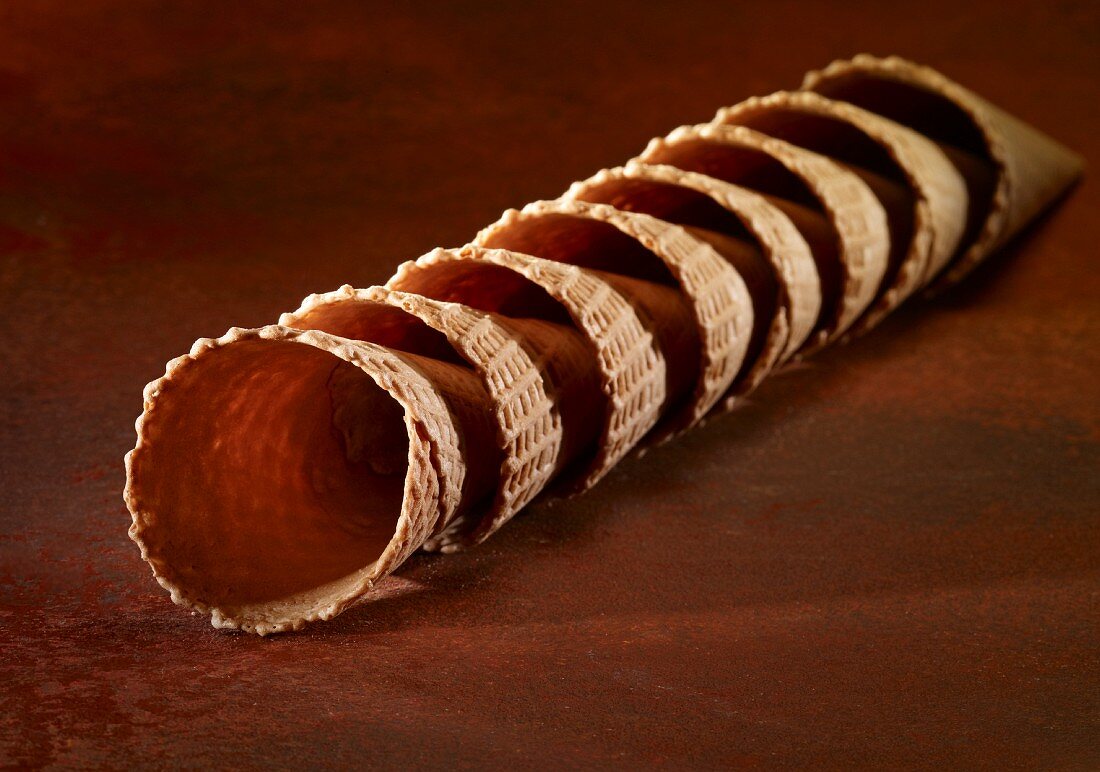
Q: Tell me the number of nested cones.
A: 8